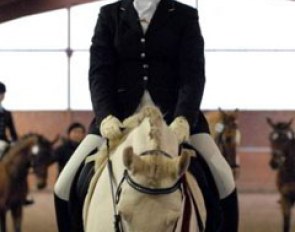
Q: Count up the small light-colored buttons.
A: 4